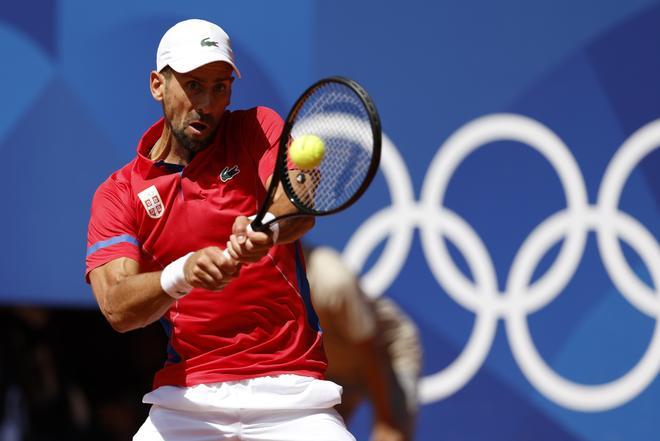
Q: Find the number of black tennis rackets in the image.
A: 1